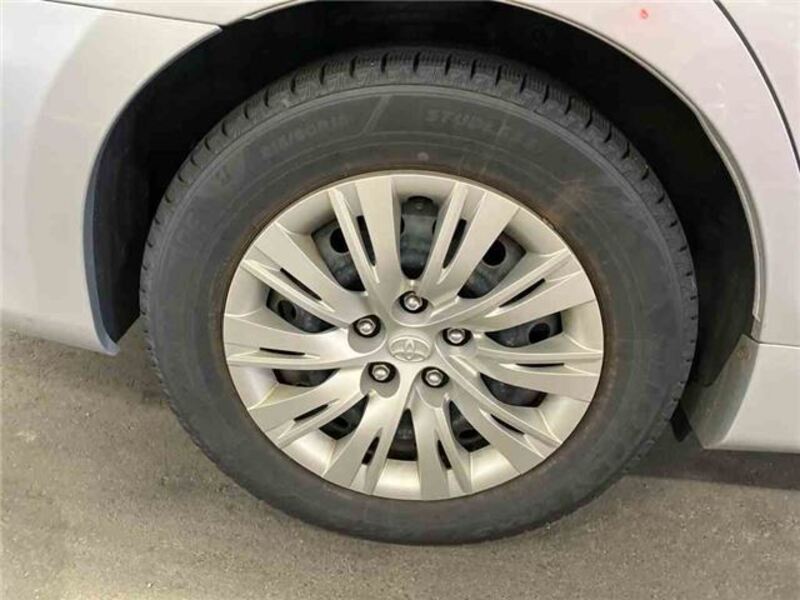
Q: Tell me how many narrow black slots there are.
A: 10